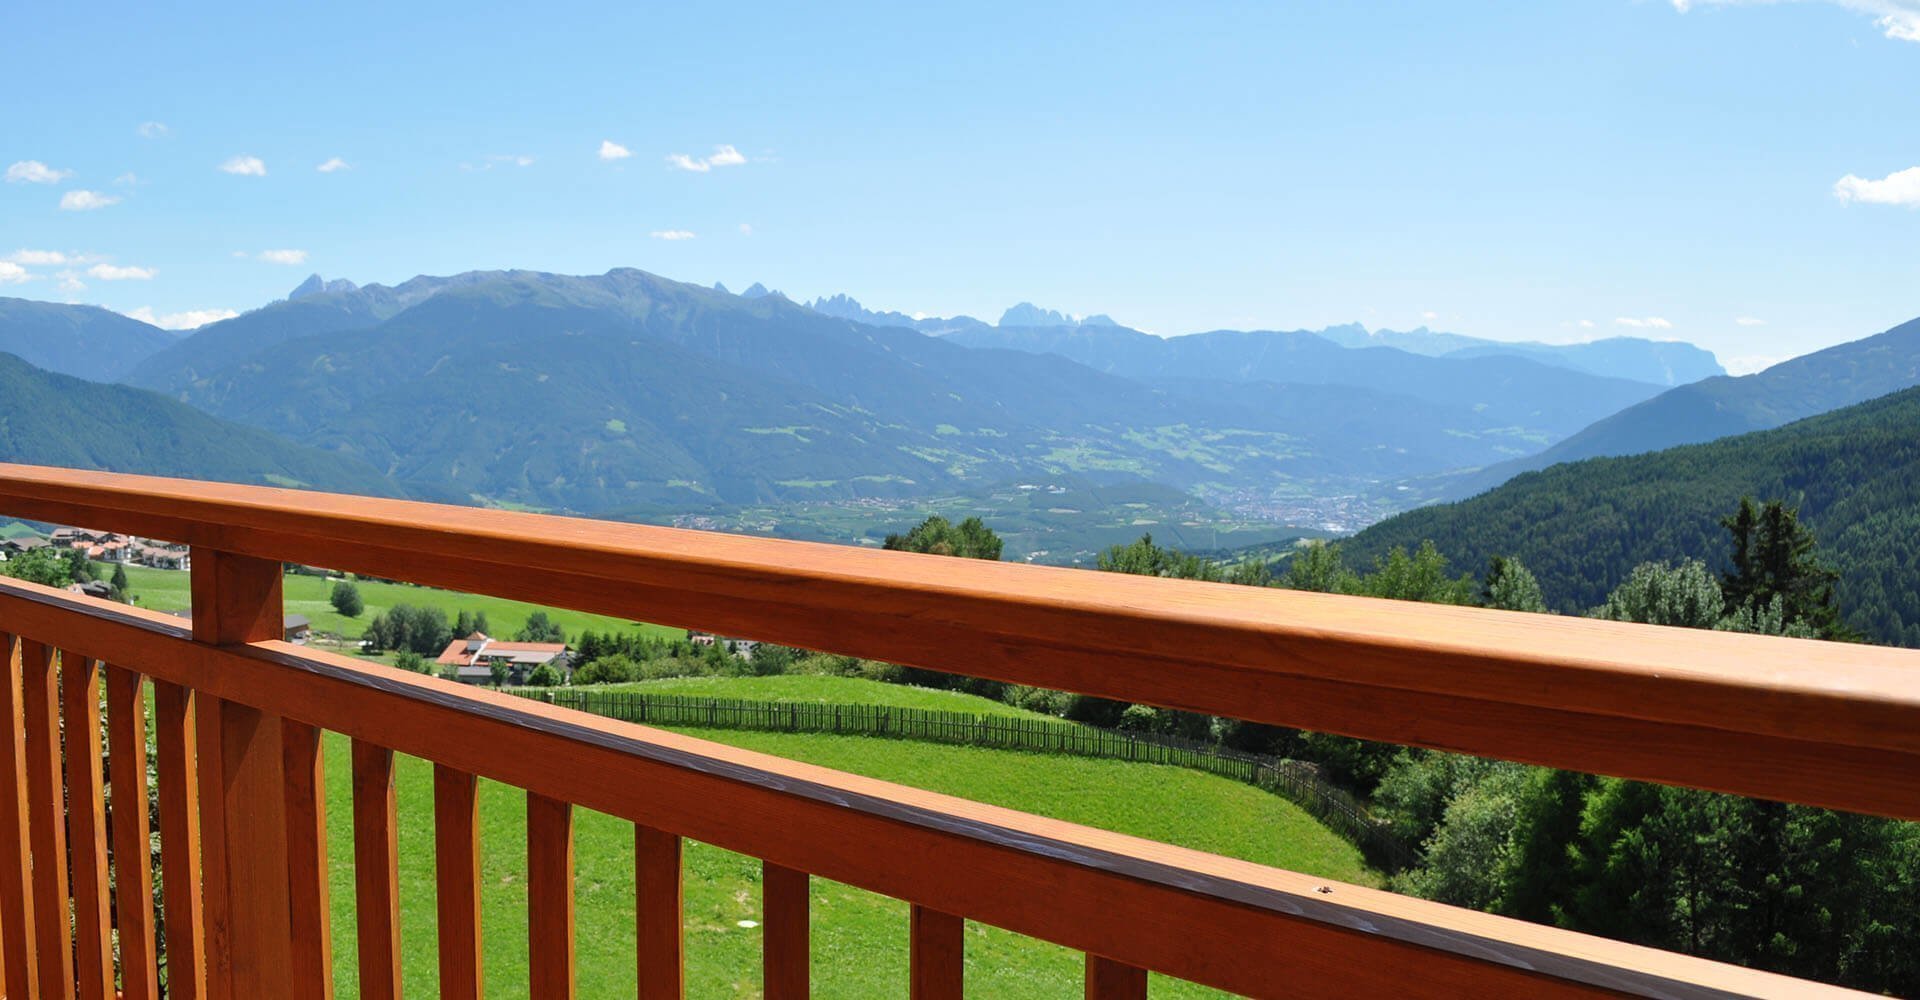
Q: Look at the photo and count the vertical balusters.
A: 13